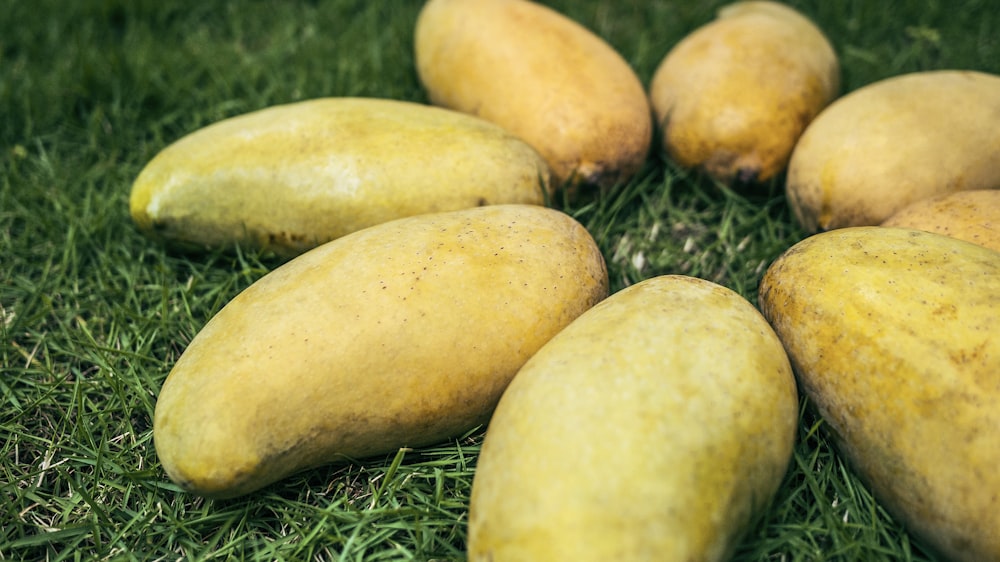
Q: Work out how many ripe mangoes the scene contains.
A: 8